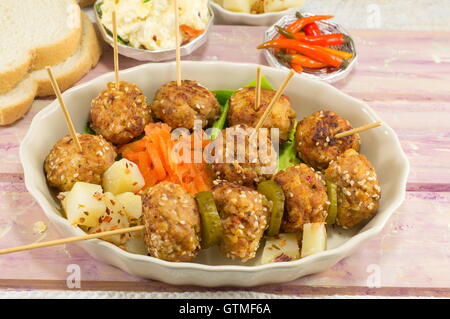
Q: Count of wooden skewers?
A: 7